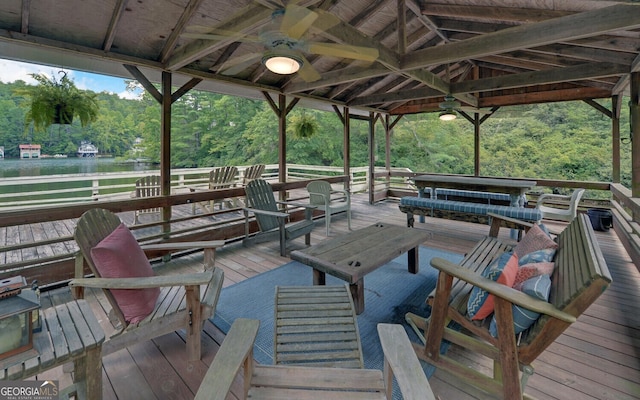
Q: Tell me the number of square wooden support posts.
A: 8